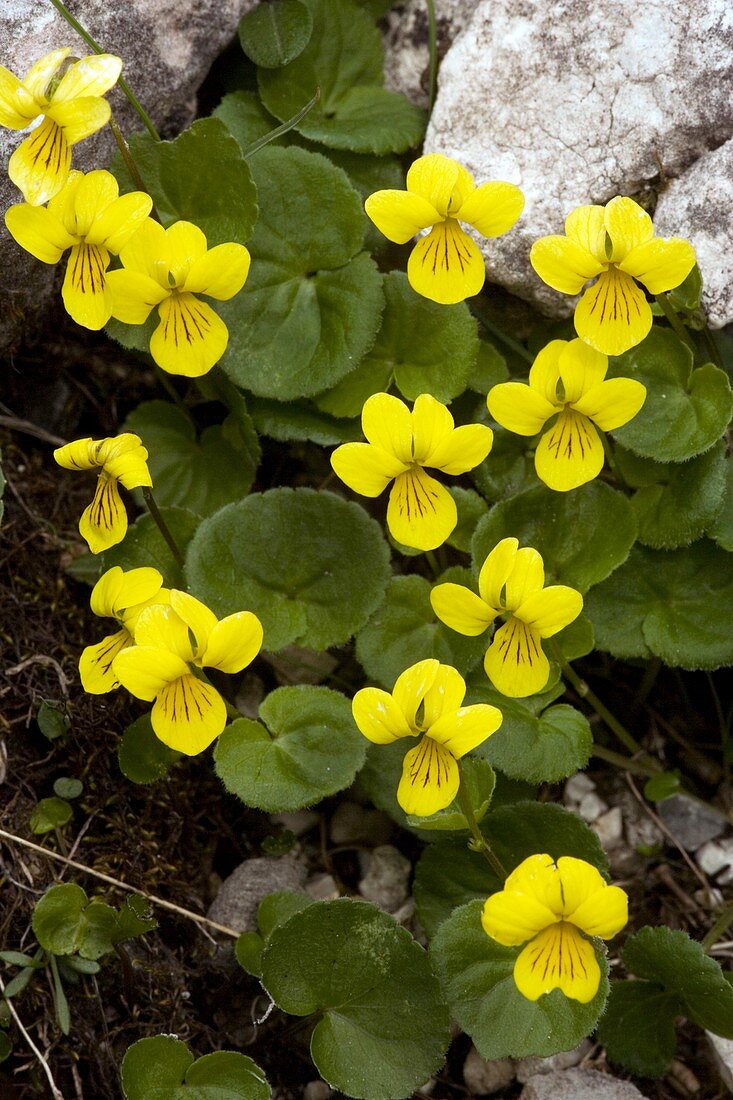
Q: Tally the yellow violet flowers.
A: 13